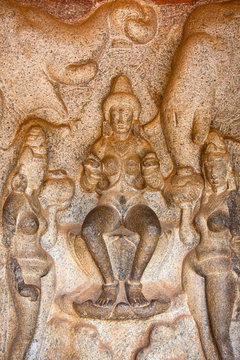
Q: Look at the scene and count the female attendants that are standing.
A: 2